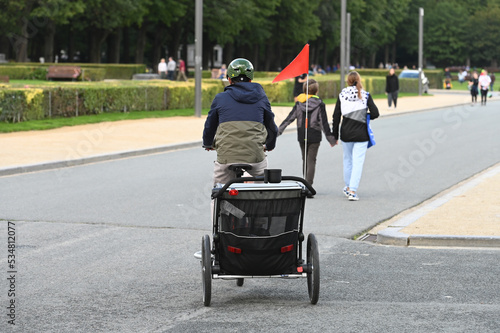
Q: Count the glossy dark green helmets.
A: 1